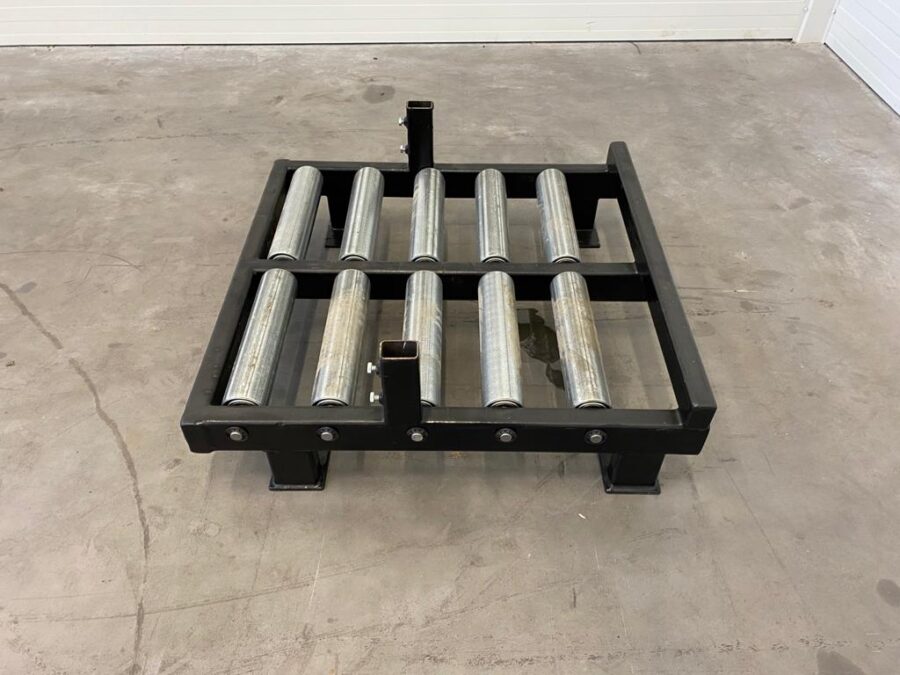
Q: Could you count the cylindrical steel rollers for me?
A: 10